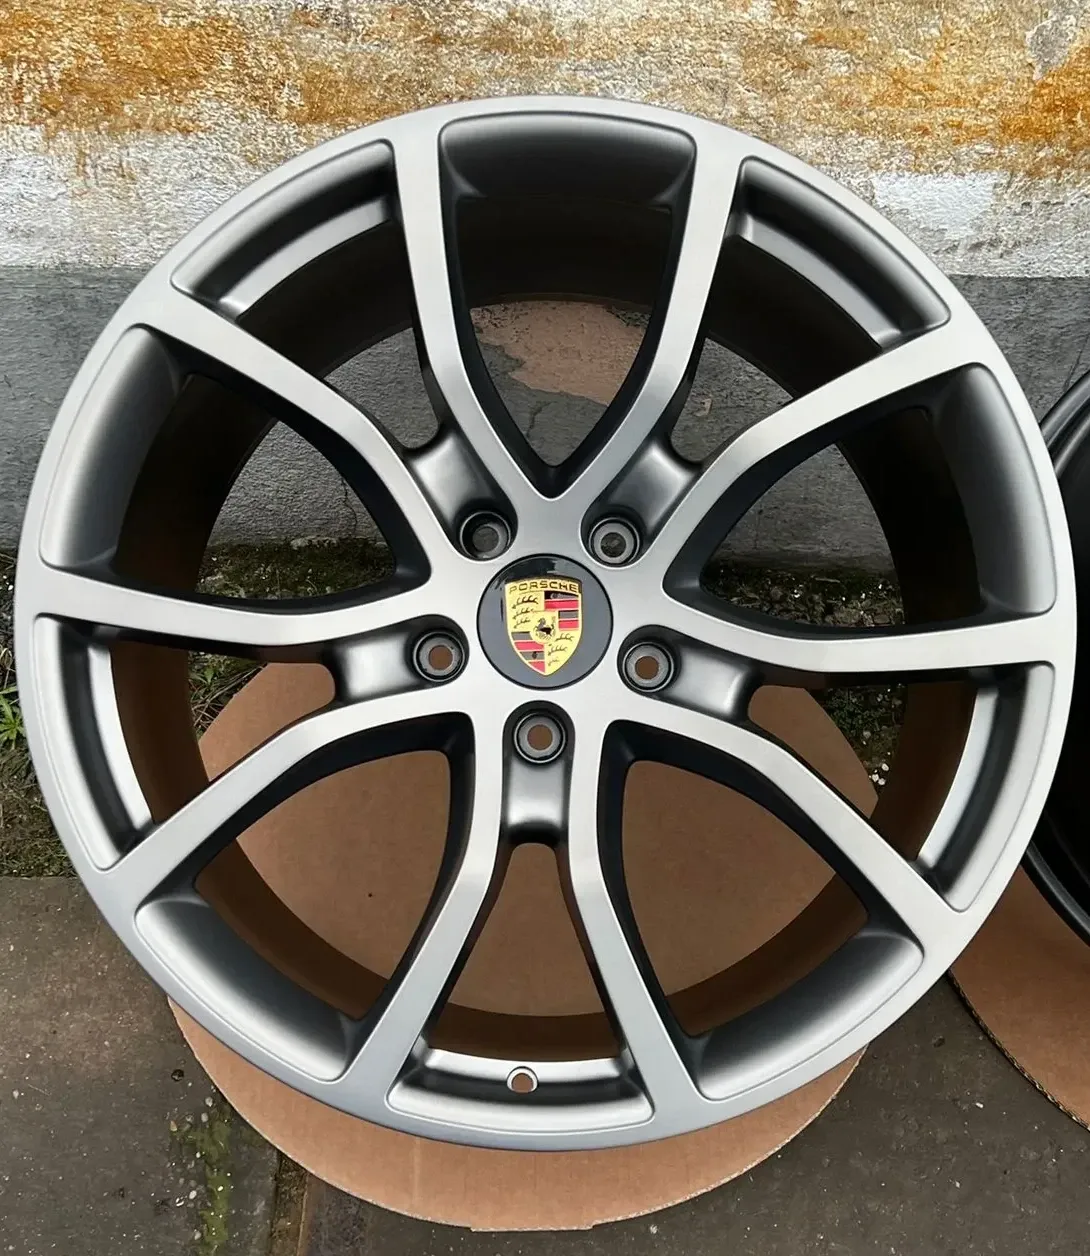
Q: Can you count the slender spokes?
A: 10